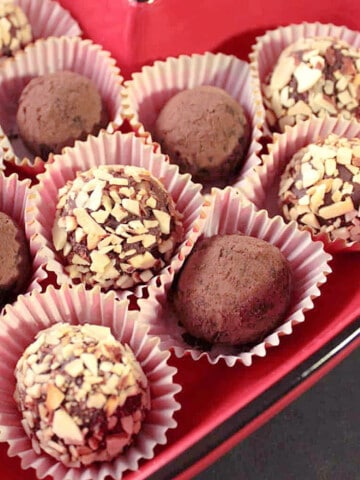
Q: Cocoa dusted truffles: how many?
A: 4